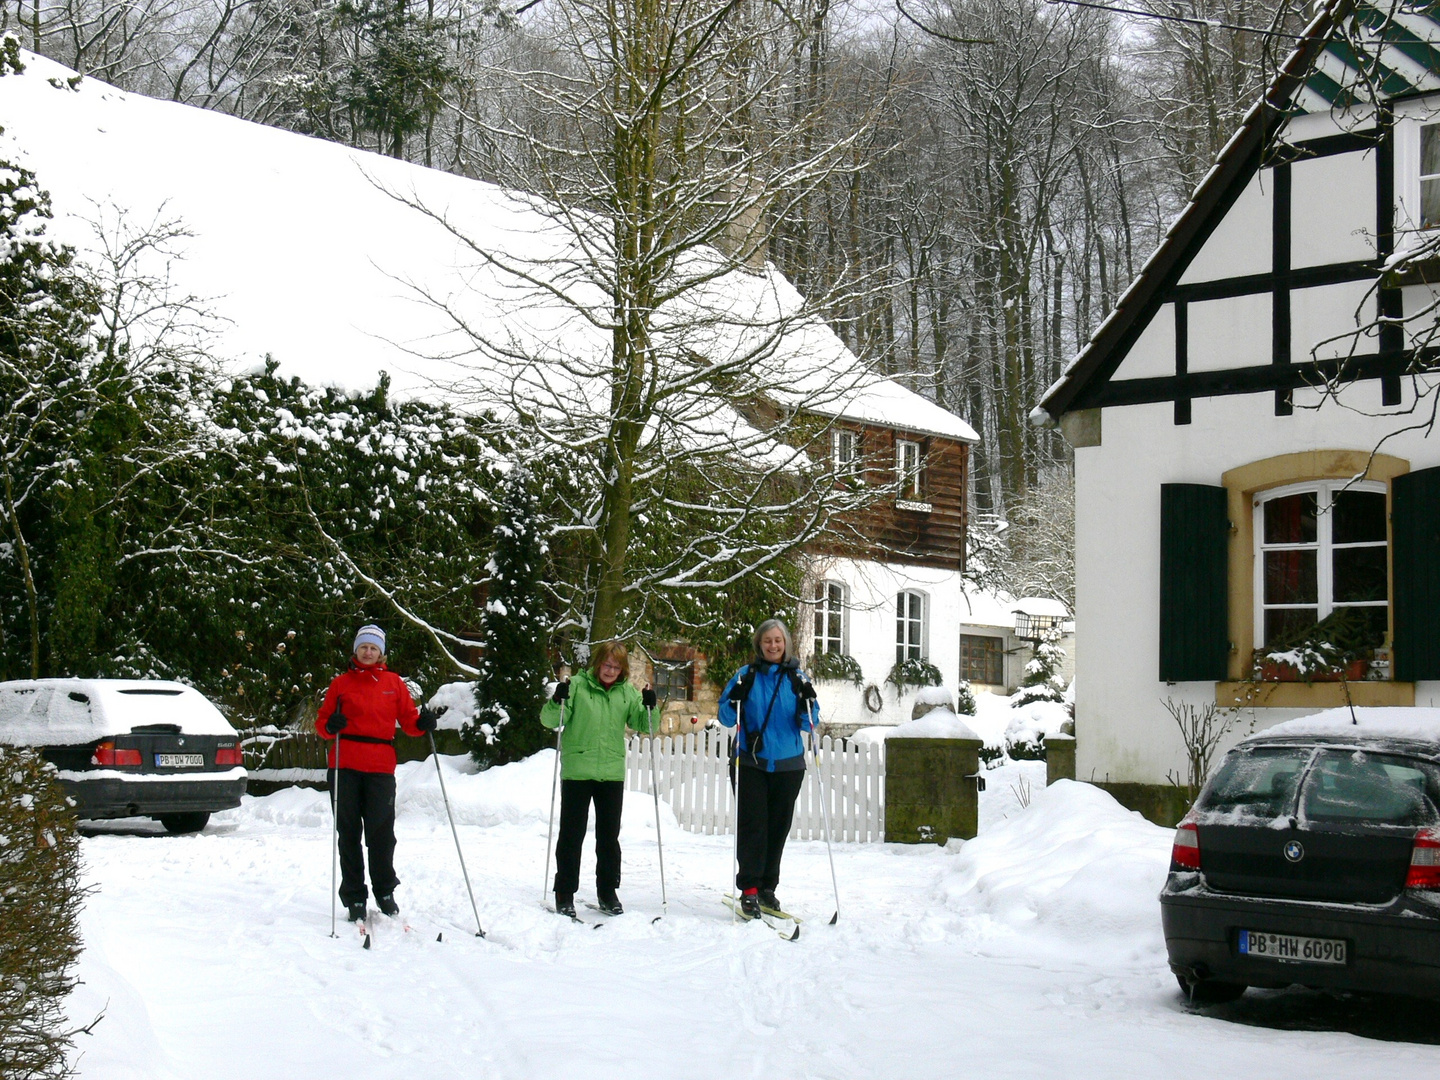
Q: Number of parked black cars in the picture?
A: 2